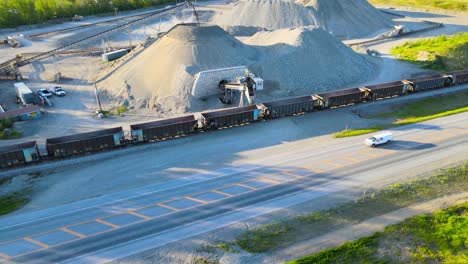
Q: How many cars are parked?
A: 2